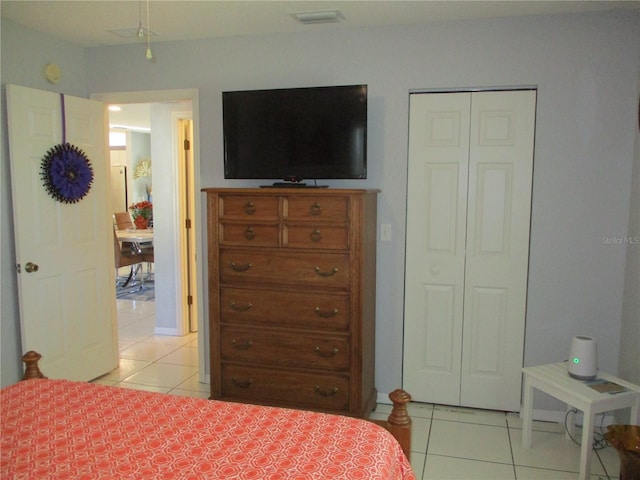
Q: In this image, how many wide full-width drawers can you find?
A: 4